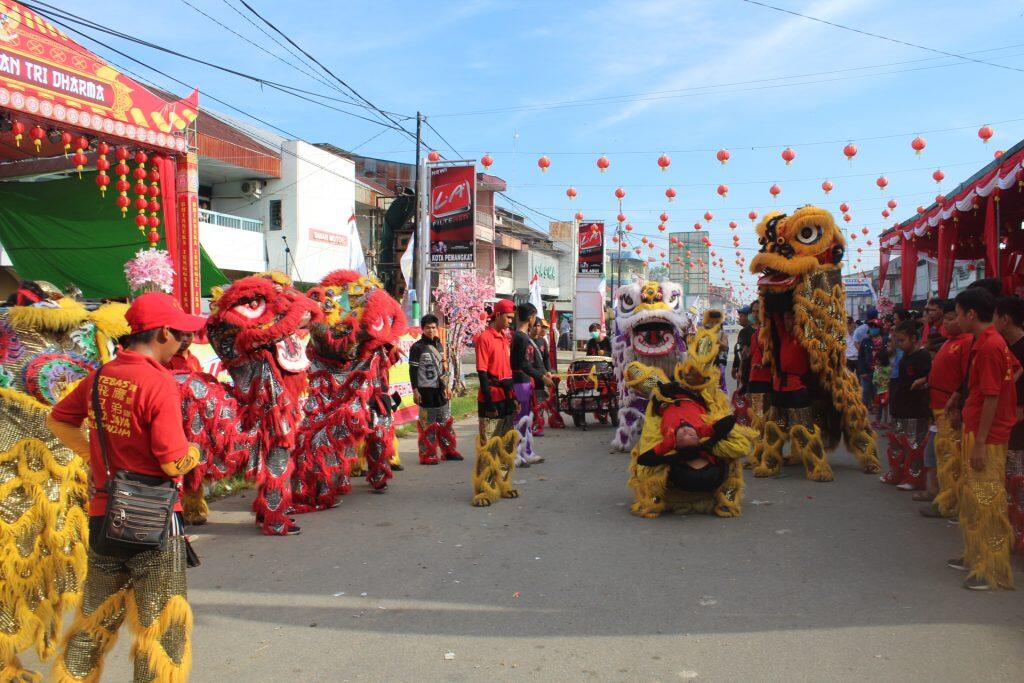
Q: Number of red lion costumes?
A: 2